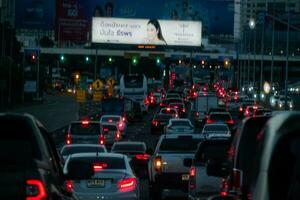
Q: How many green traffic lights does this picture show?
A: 5